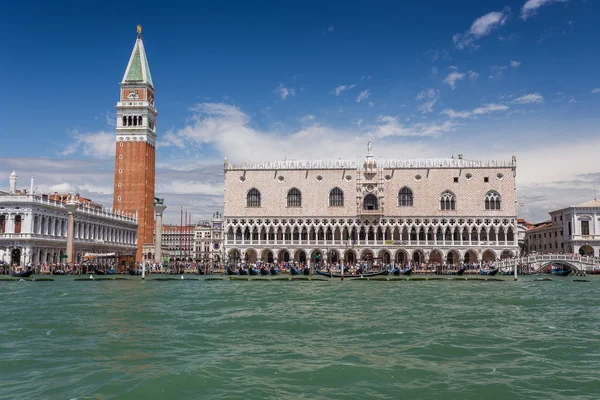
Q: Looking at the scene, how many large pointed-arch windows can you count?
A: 7